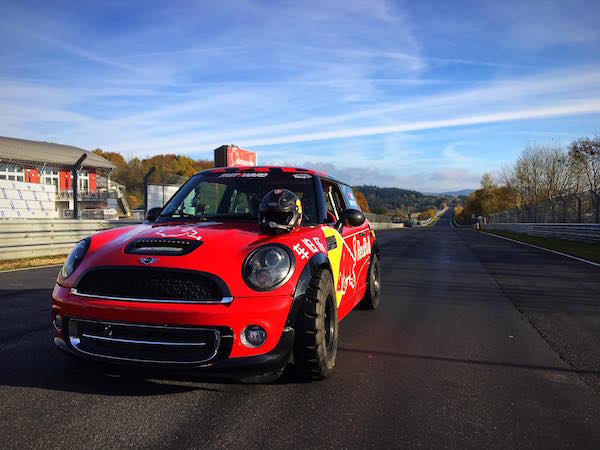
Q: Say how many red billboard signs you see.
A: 1